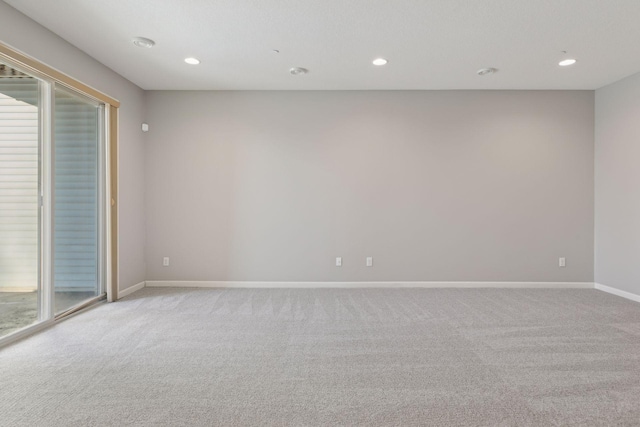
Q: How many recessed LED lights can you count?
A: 3